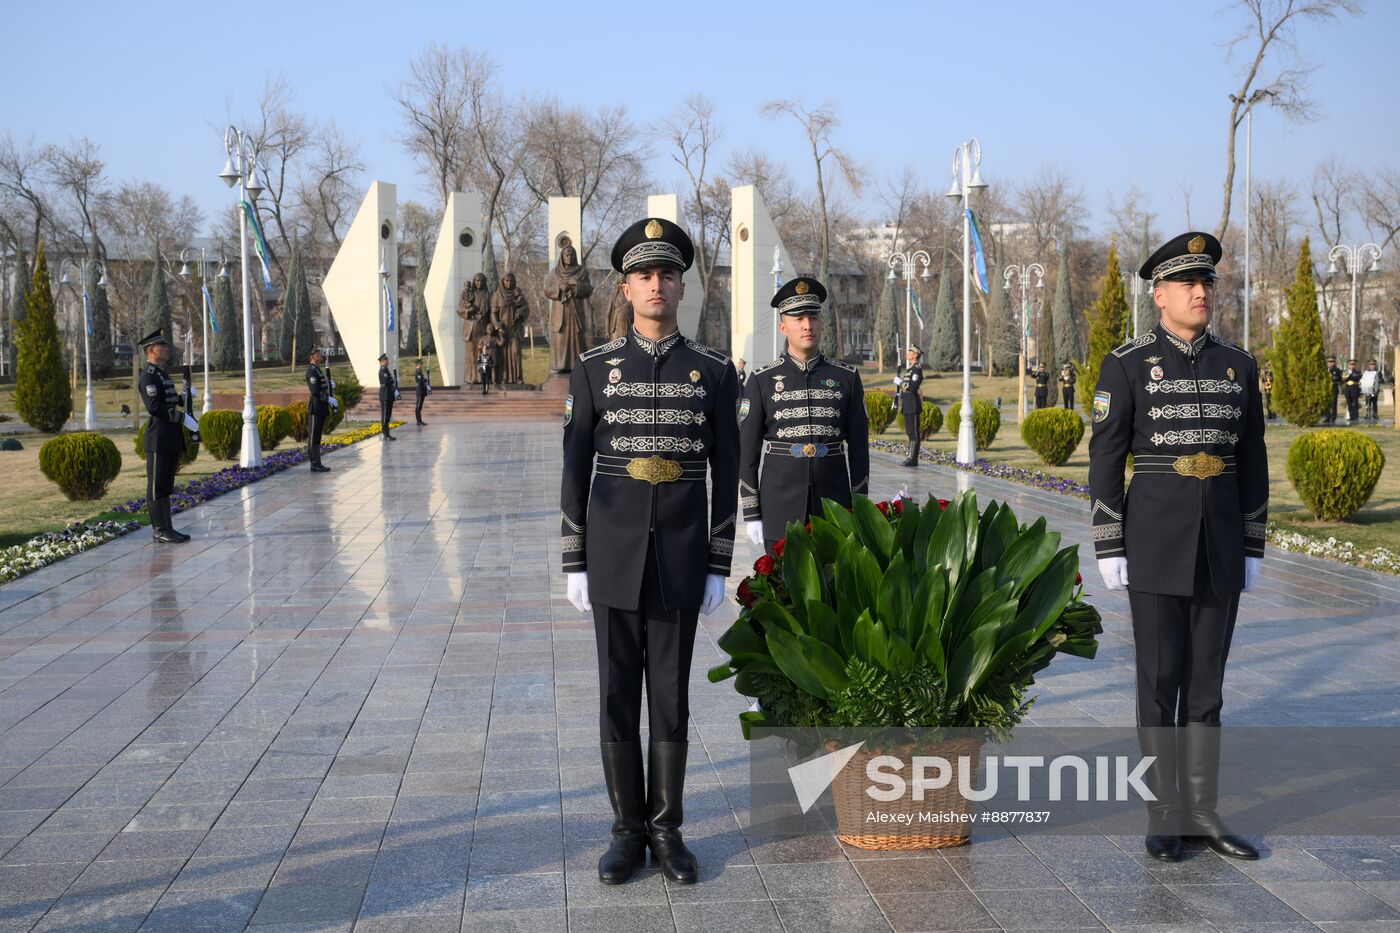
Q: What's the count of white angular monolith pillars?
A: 5